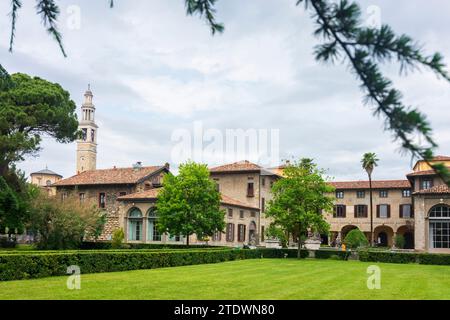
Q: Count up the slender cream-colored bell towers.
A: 1